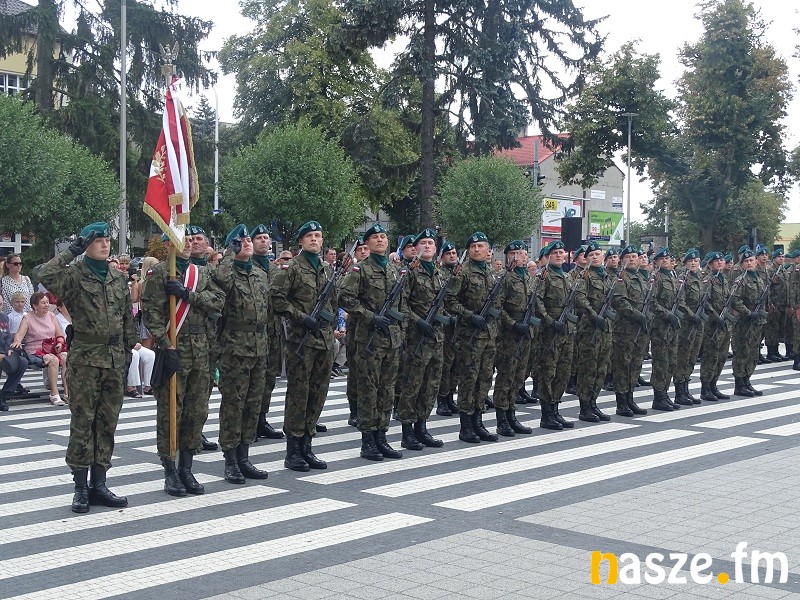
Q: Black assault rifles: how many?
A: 12